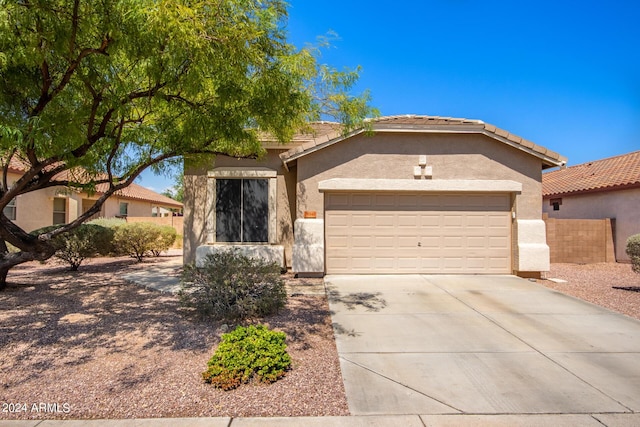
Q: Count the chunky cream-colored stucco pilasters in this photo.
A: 2